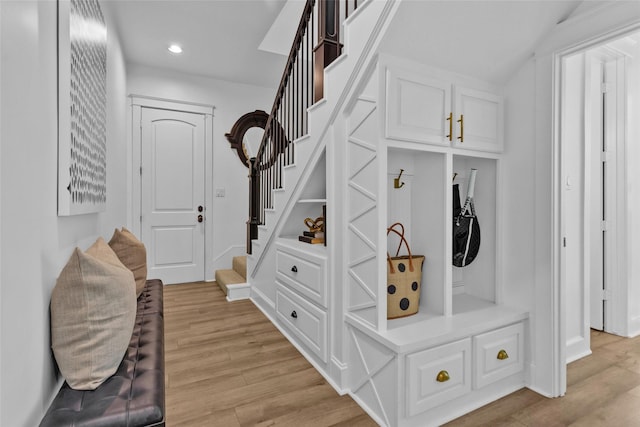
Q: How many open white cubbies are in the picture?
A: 4